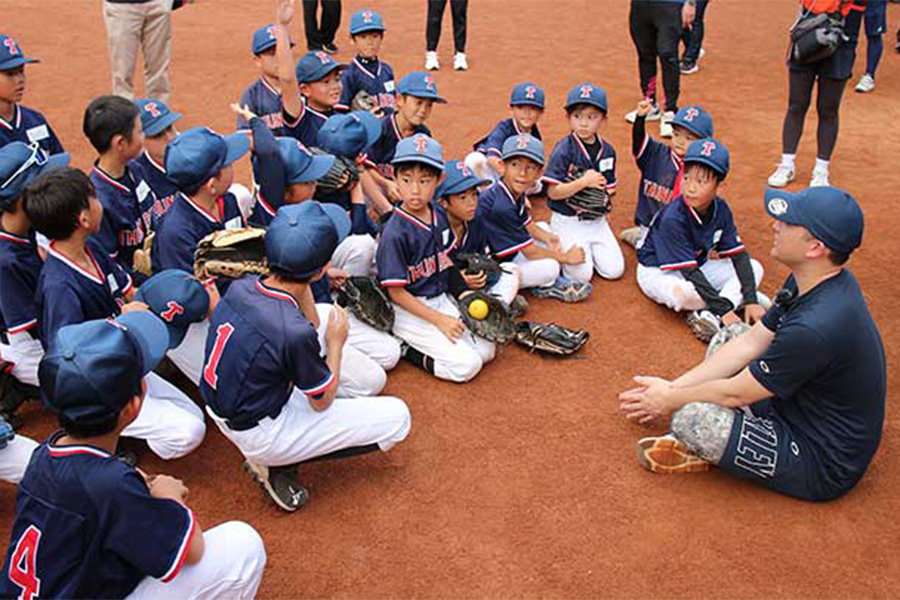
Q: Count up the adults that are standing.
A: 7